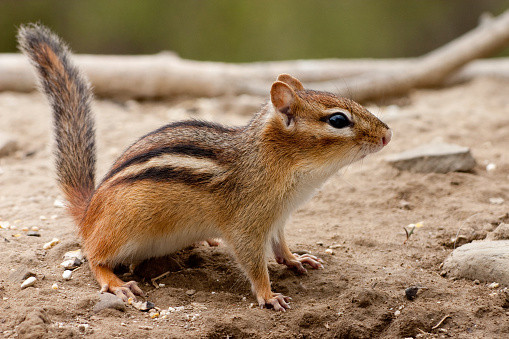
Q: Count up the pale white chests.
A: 1